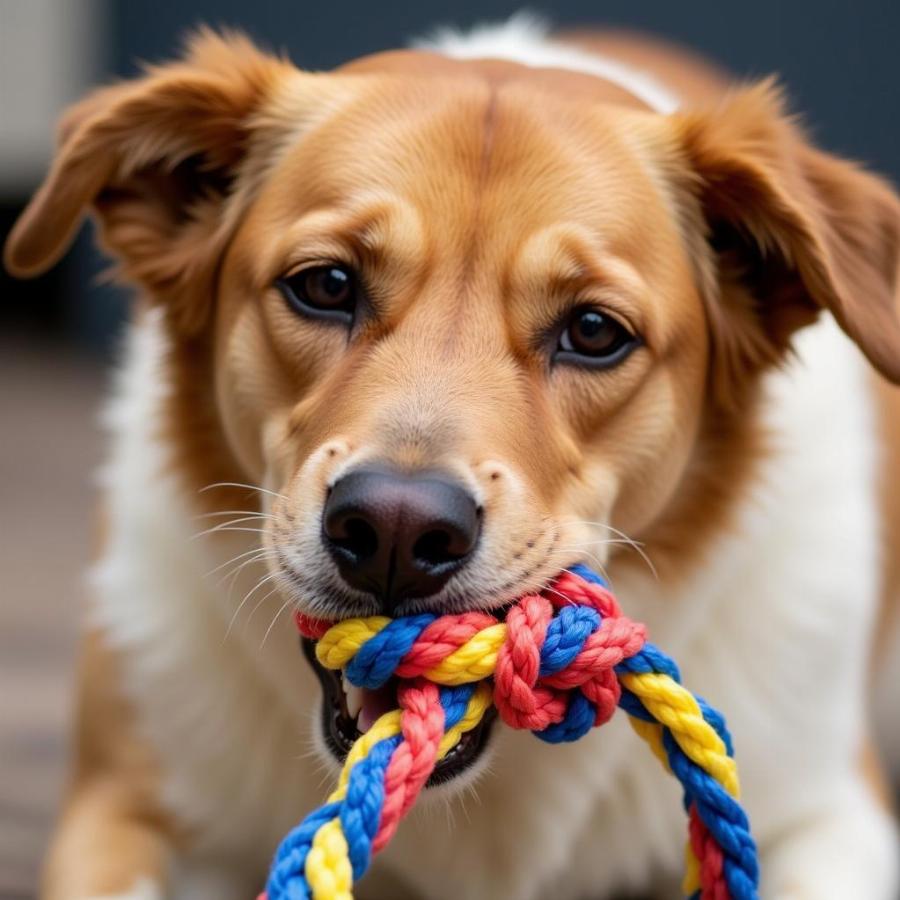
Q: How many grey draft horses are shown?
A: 0